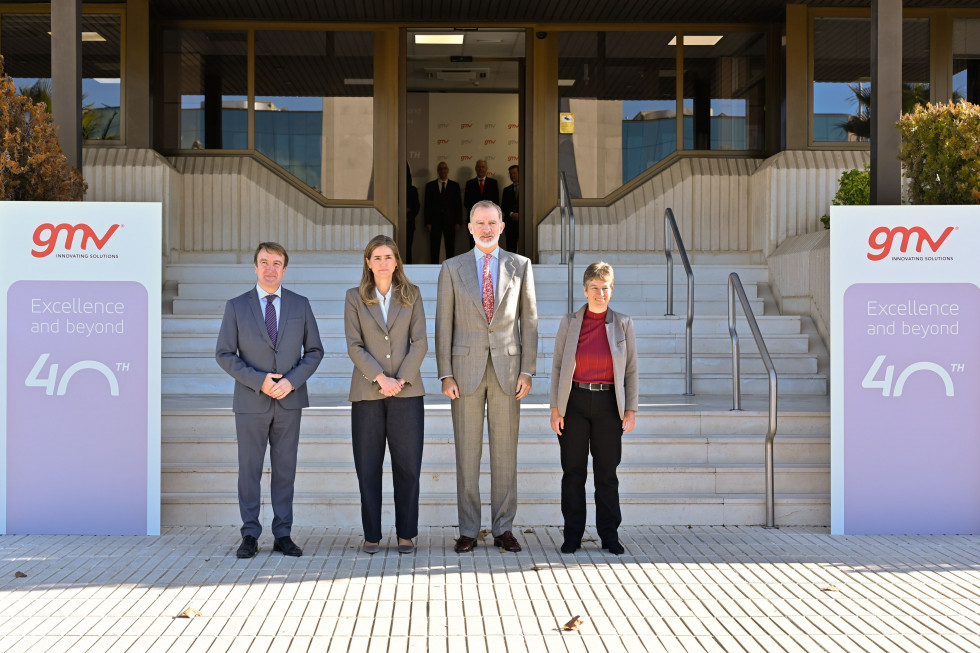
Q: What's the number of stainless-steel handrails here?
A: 3